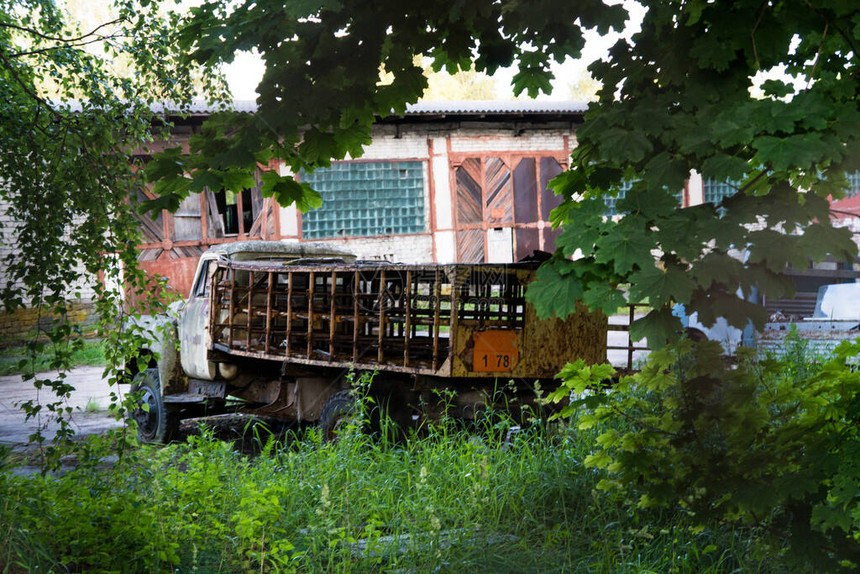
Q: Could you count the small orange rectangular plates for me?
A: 1